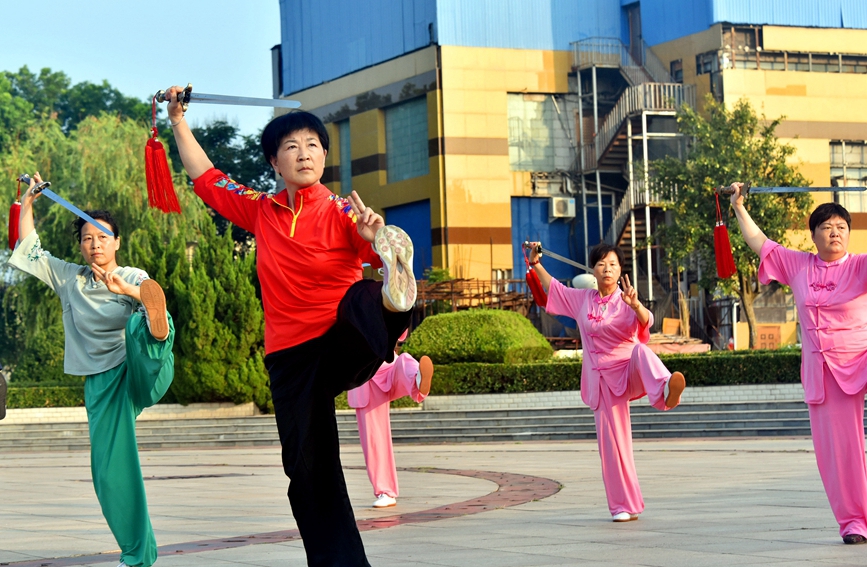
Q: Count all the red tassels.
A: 4